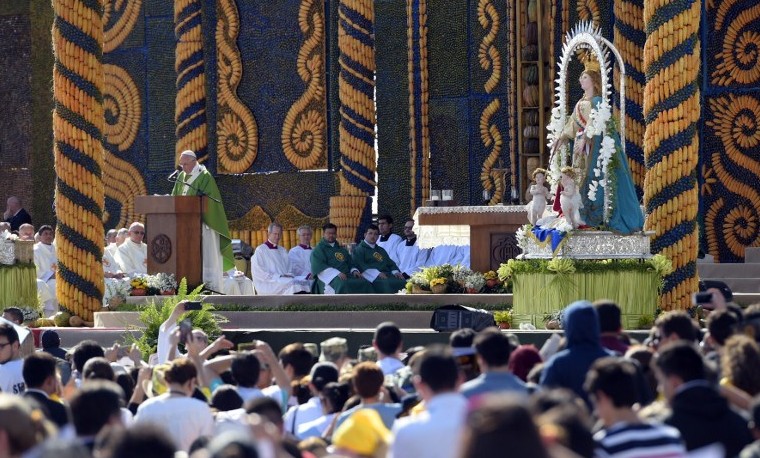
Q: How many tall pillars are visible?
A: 5